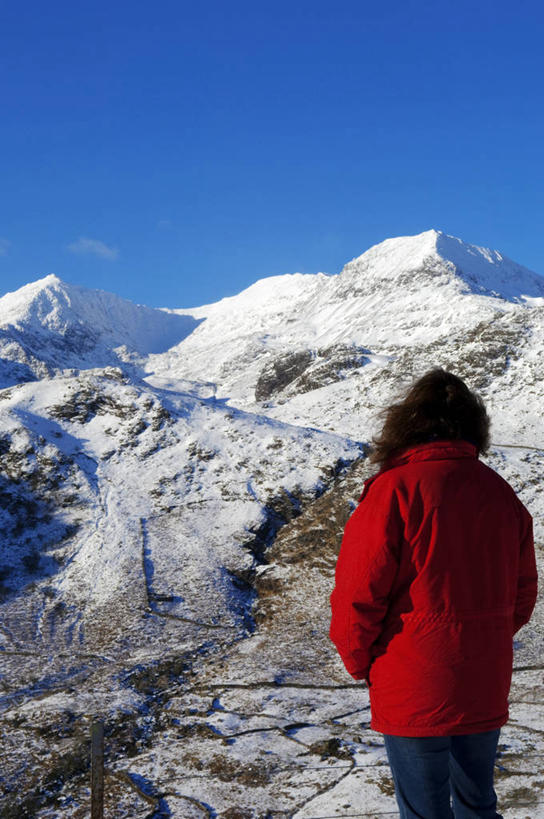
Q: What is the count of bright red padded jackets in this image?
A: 1